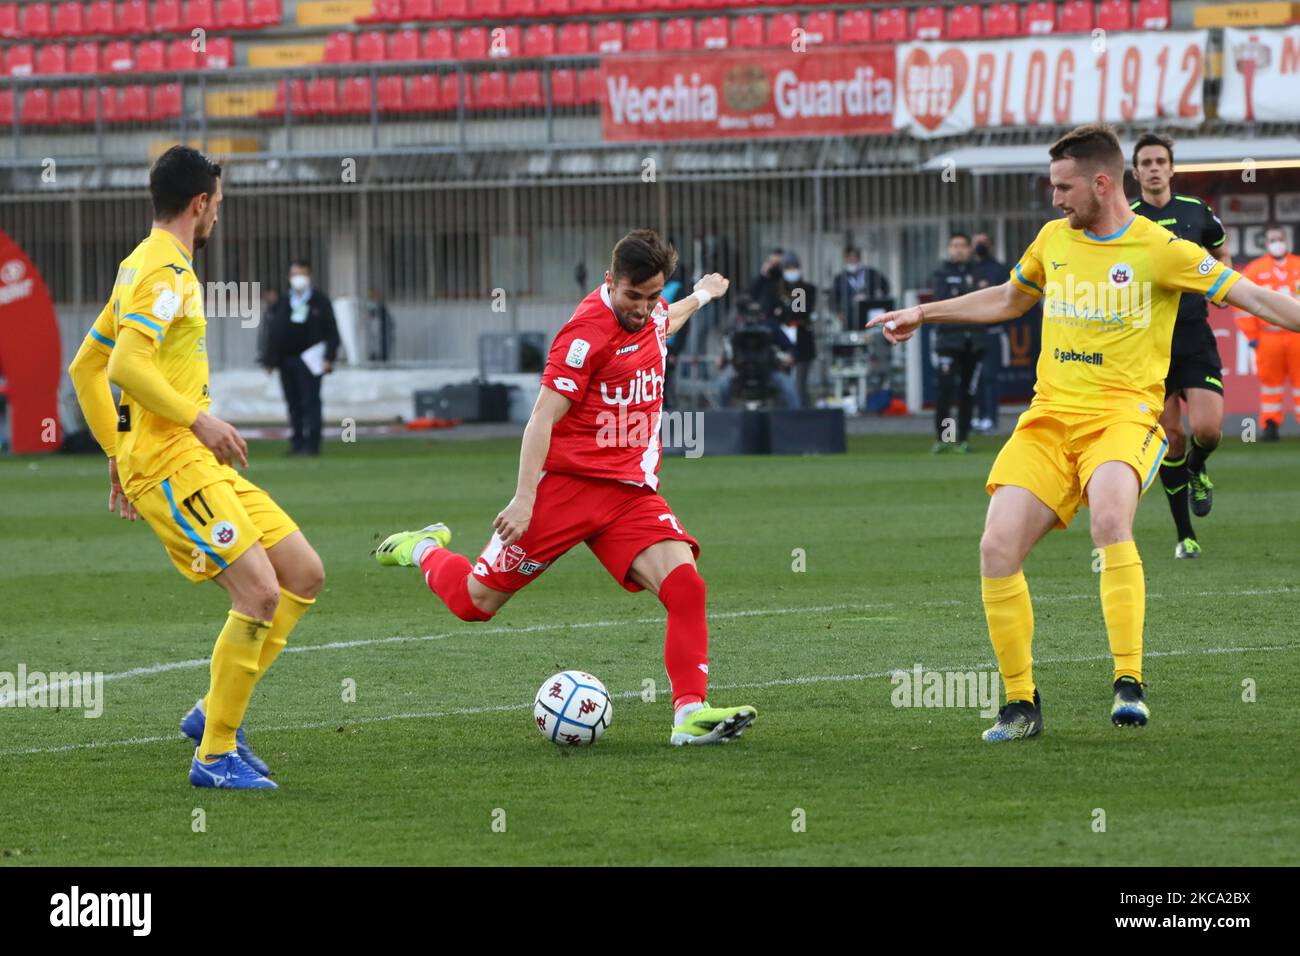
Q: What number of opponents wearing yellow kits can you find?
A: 2